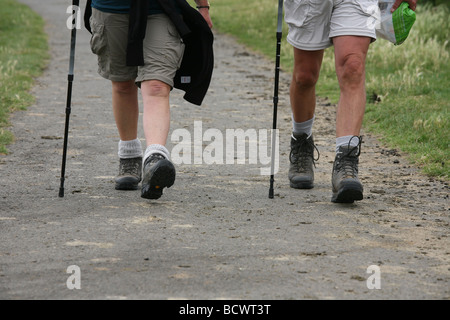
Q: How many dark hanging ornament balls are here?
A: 0